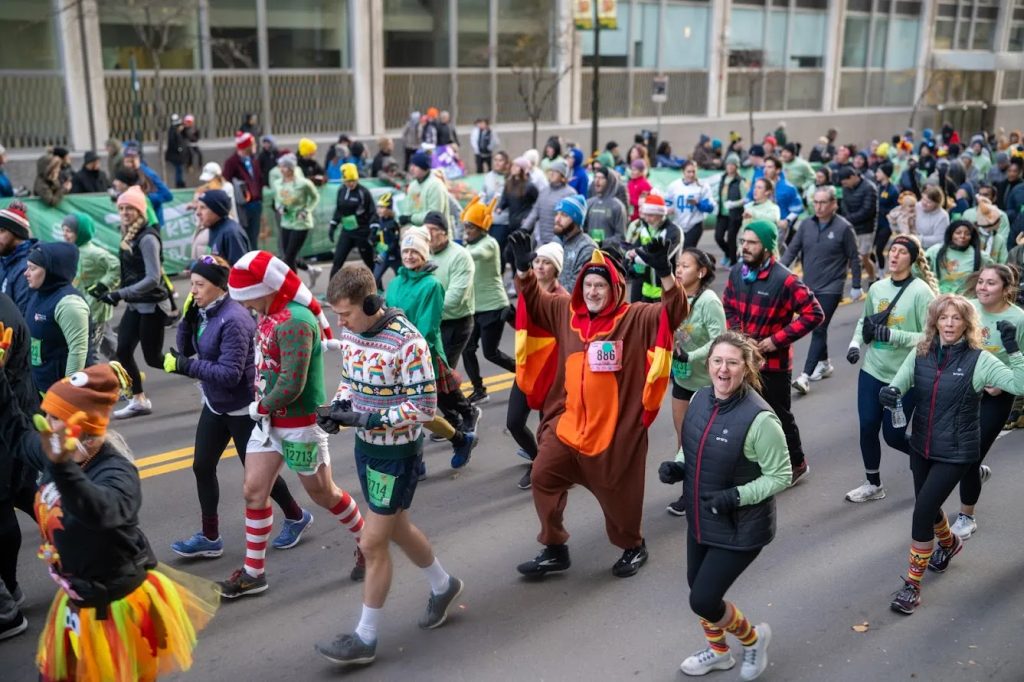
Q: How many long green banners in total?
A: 1